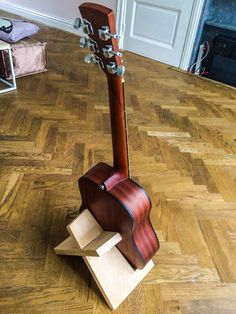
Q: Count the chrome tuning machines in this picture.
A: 6